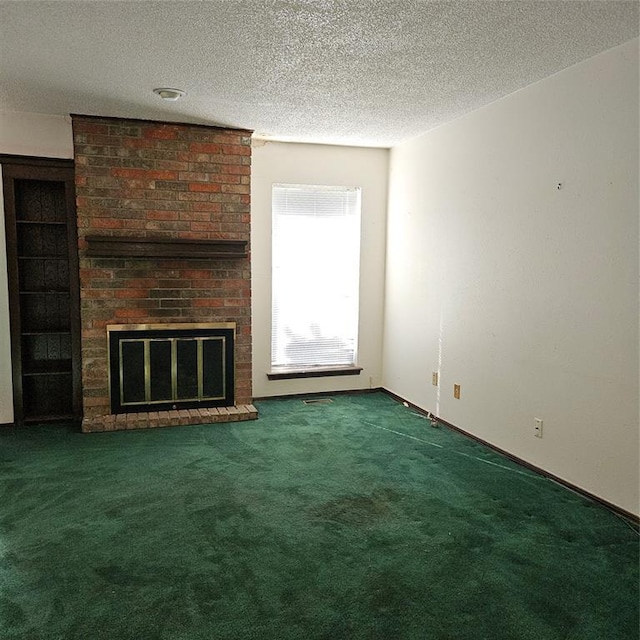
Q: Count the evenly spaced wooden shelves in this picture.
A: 5